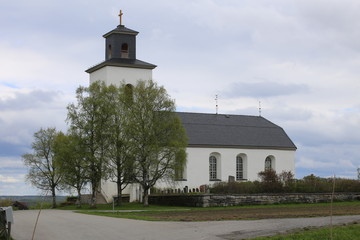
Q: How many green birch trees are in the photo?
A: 5